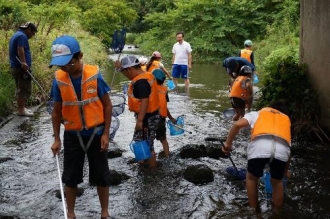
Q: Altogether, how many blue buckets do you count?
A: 5